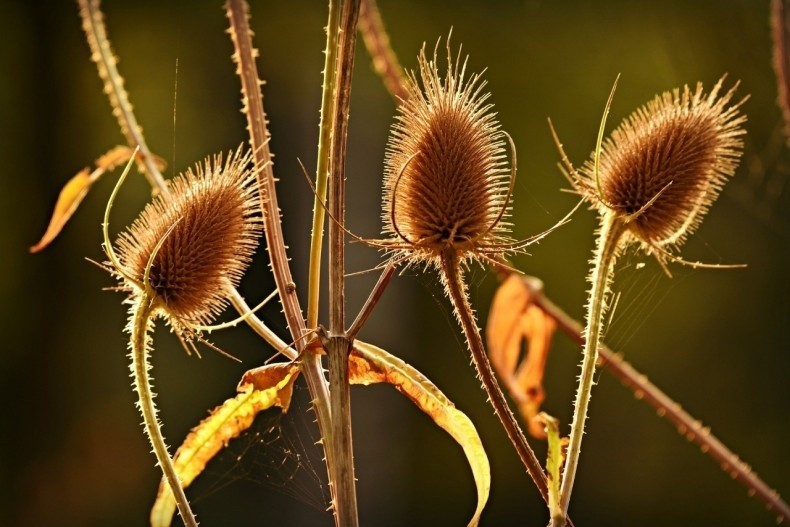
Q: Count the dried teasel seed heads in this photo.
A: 3